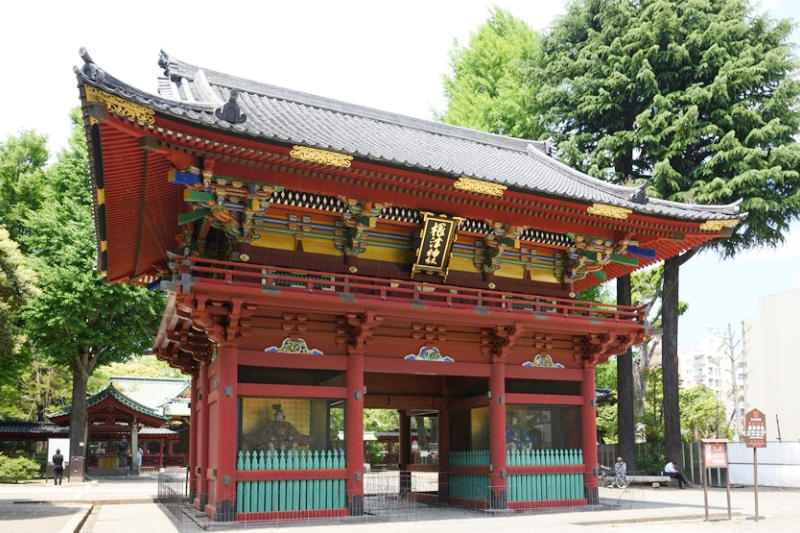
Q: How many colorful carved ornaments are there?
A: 3